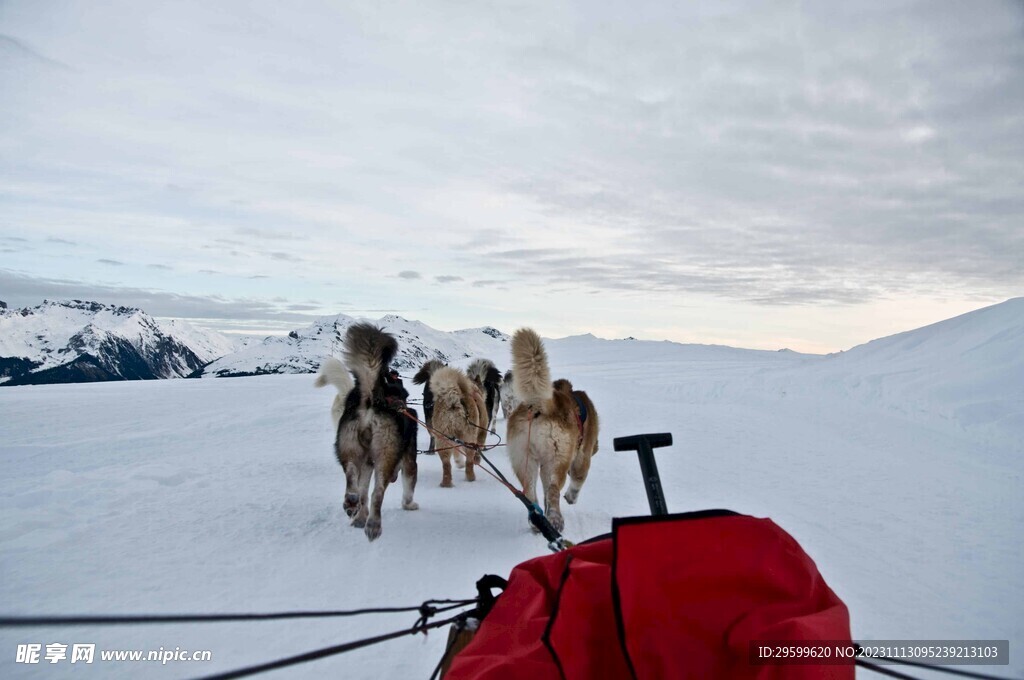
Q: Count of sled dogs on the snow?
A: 7